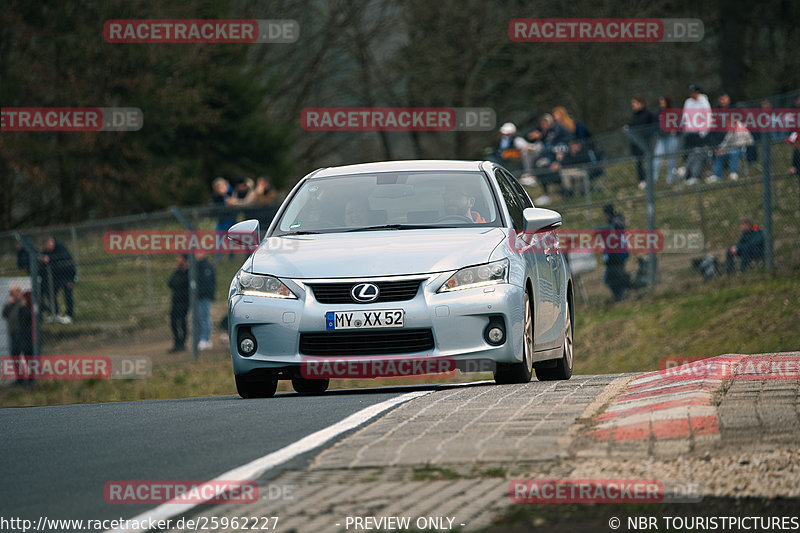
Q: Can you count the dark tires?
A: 4